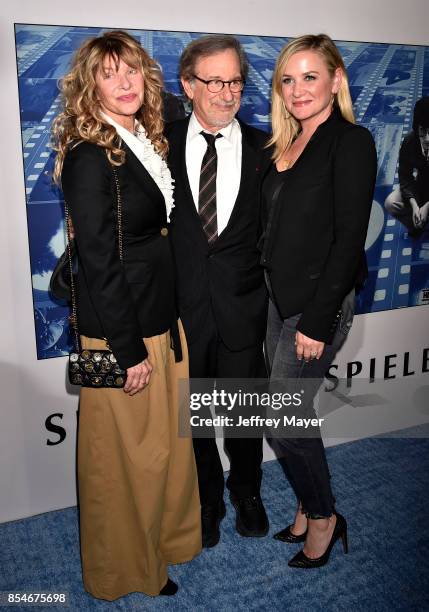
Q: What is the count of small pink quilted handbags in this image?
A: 0